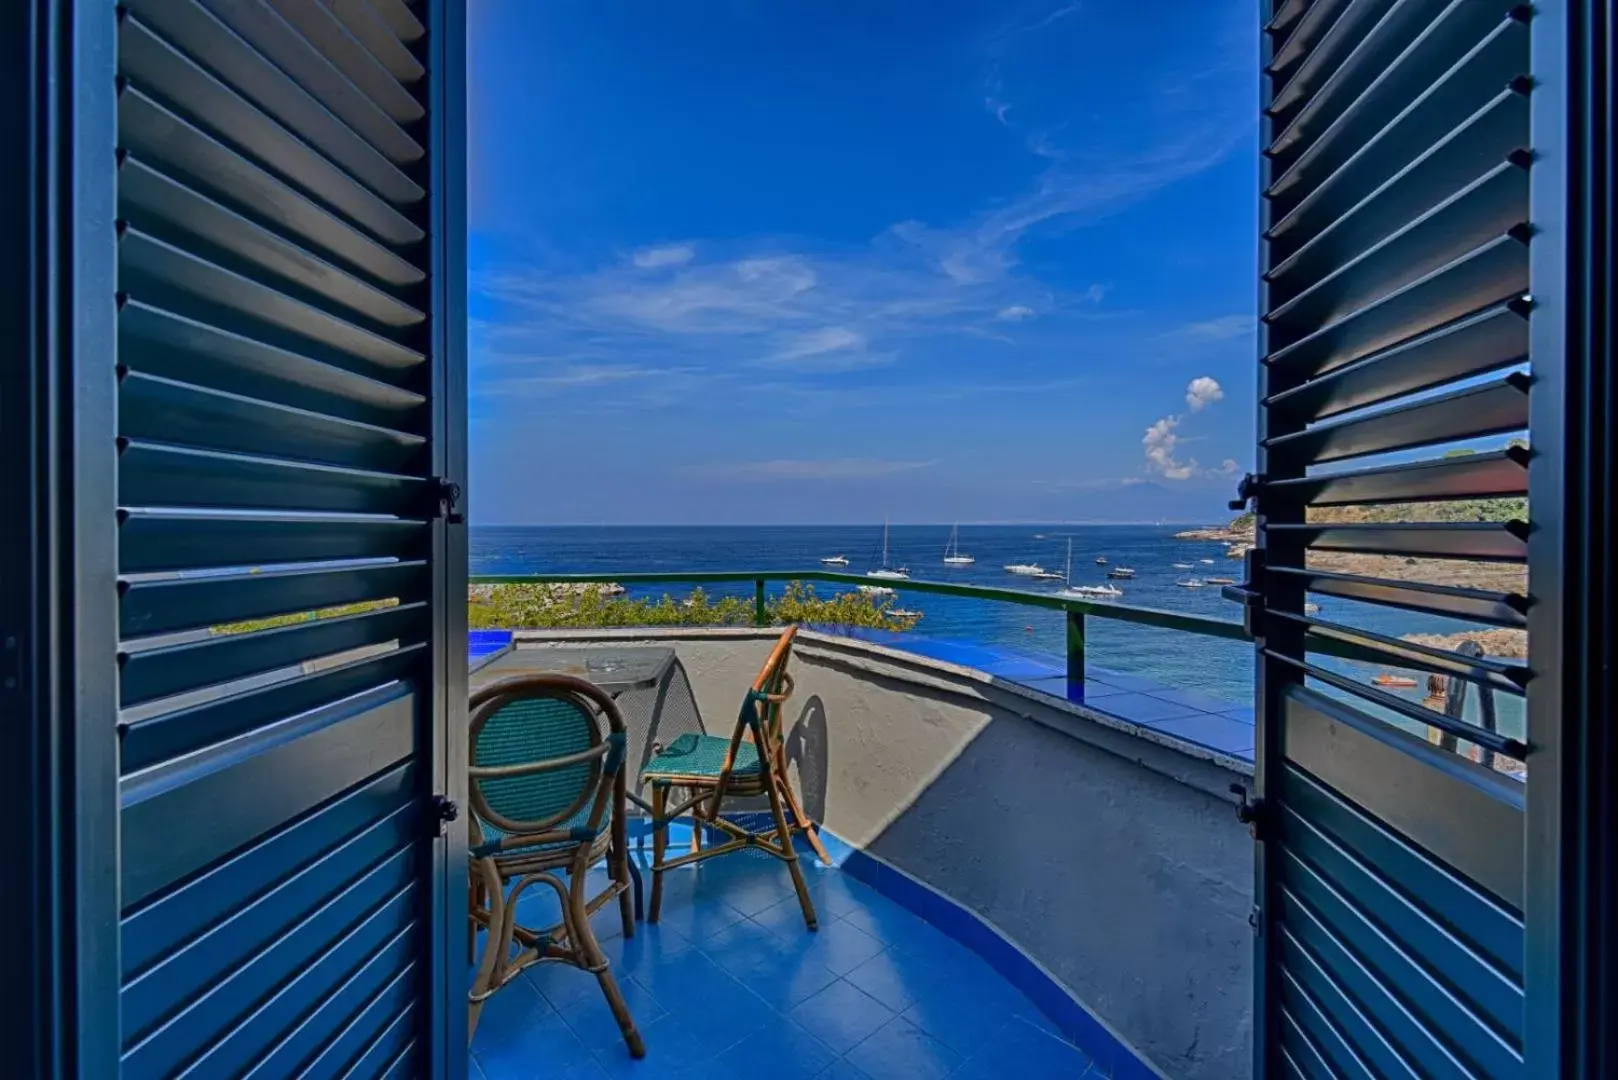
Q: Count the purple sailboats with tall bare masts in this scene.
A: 0